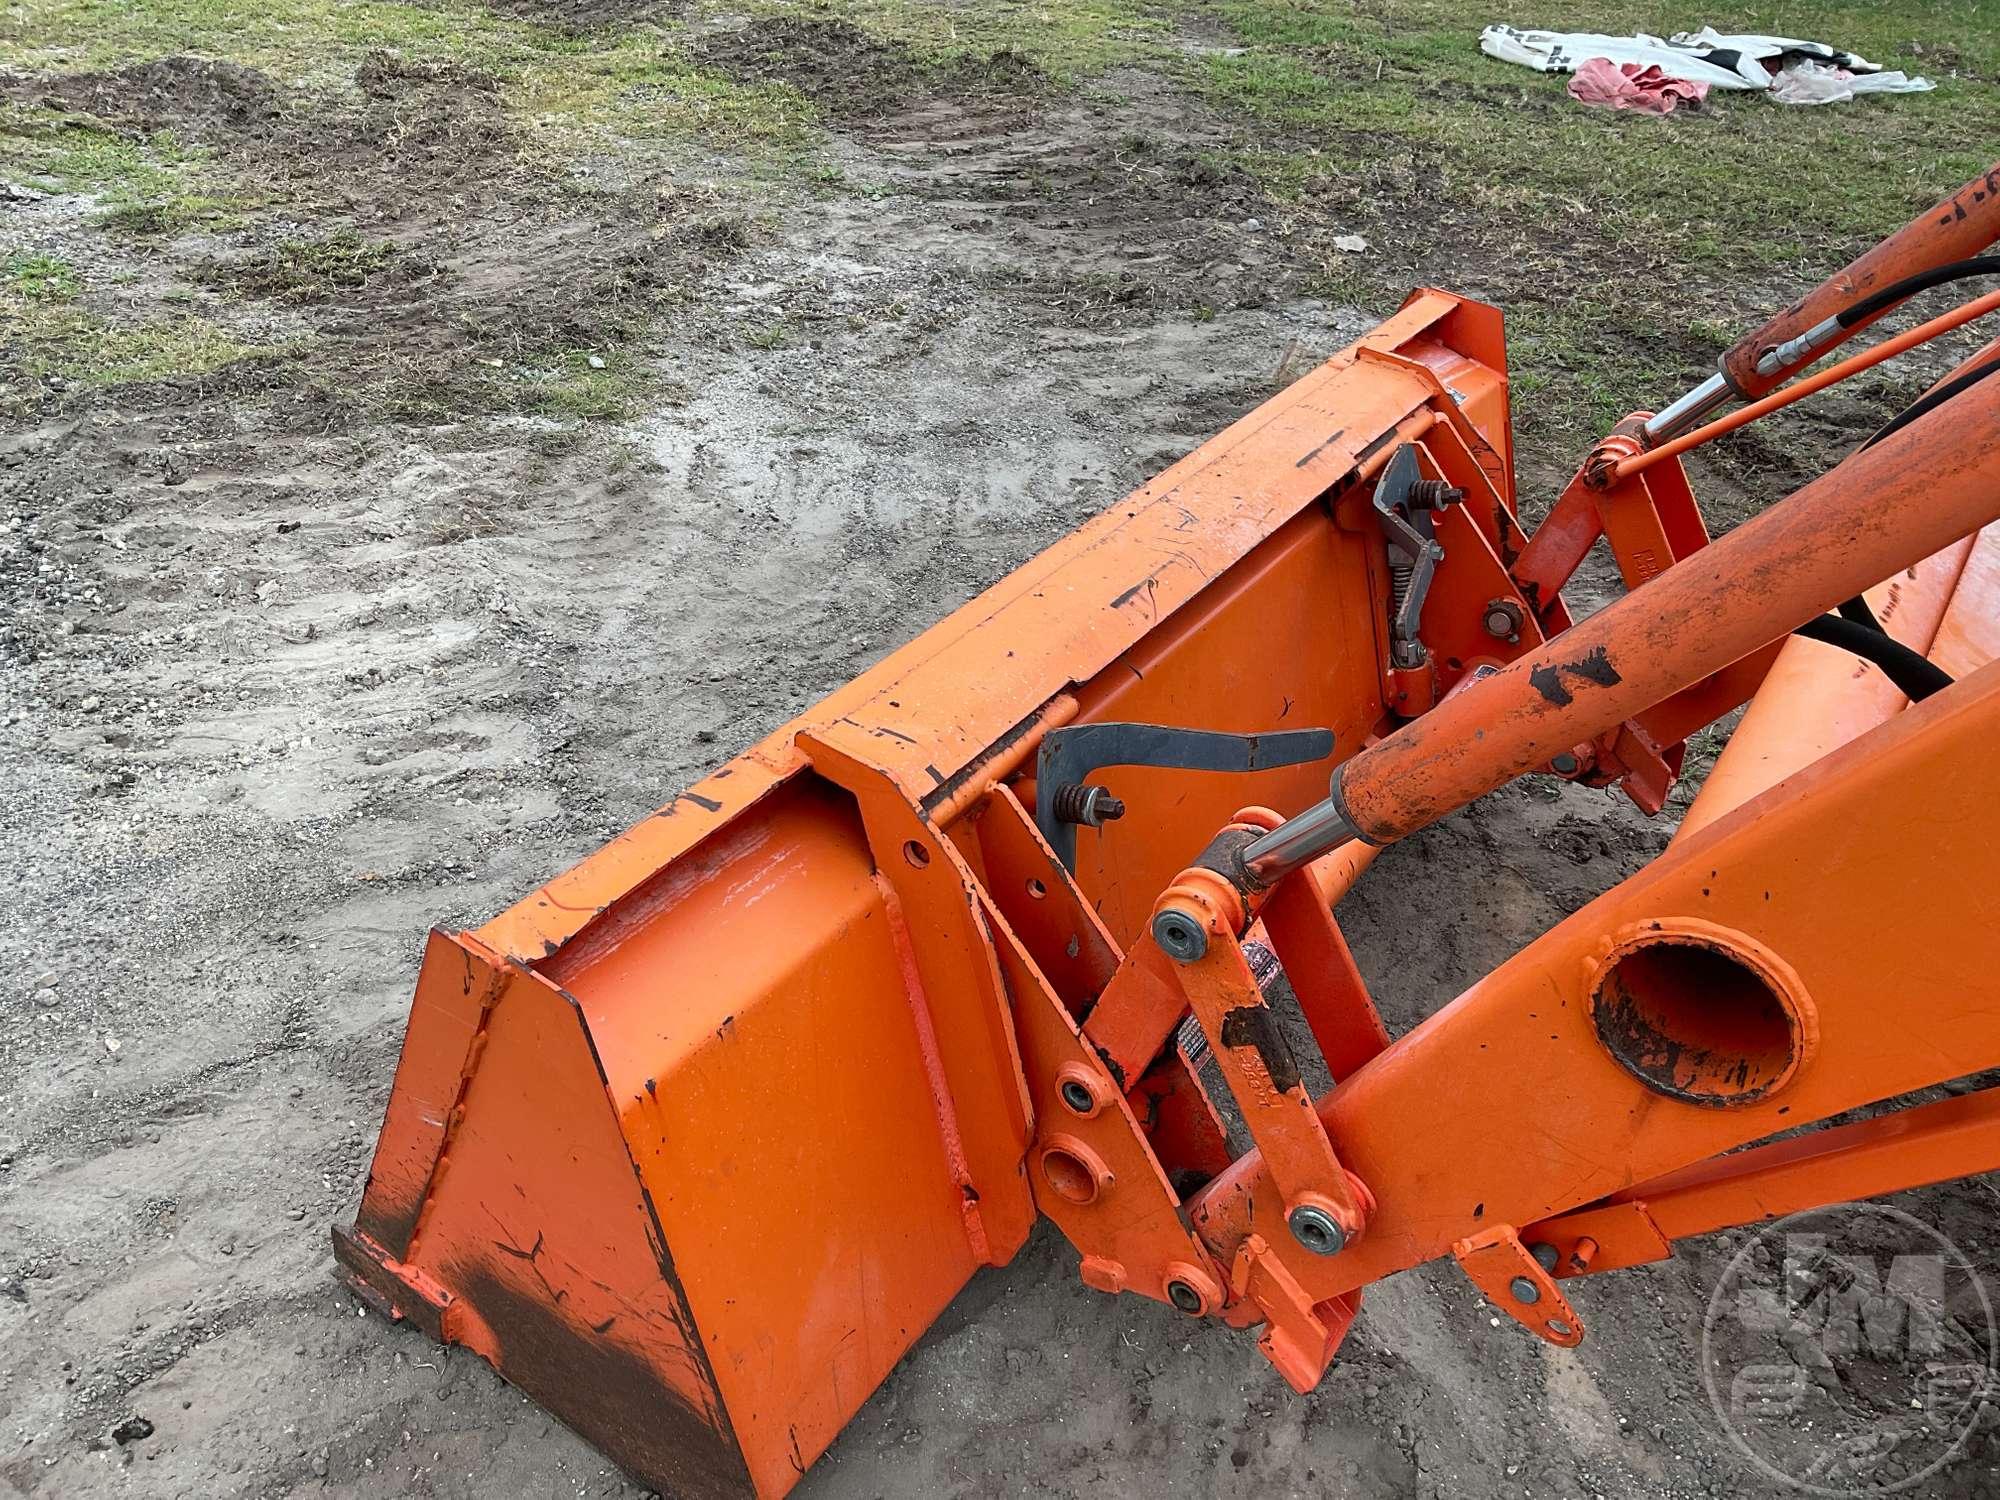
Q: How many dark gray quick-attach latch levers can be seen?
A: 2